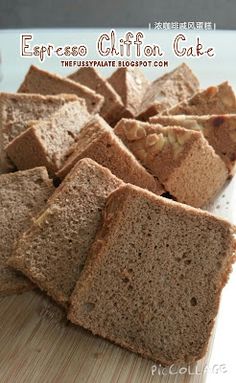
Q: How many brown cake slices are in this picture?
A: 13